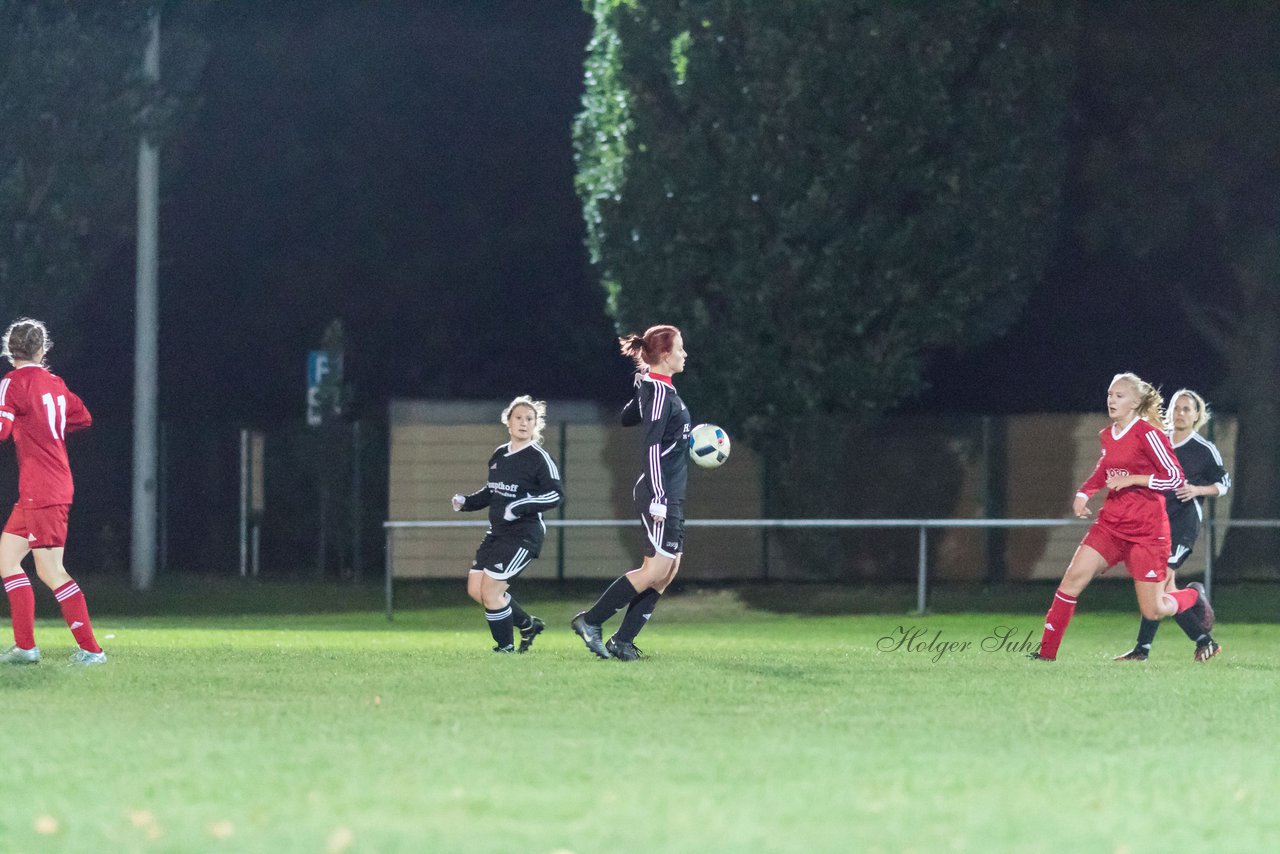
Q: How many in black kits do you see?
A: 3